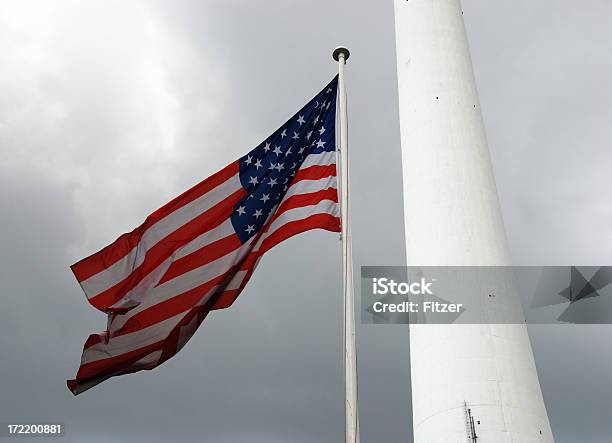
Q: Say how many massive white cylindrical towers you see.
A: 1